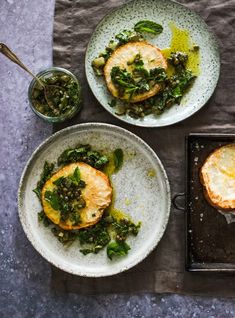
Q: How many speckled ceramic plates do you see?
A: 2